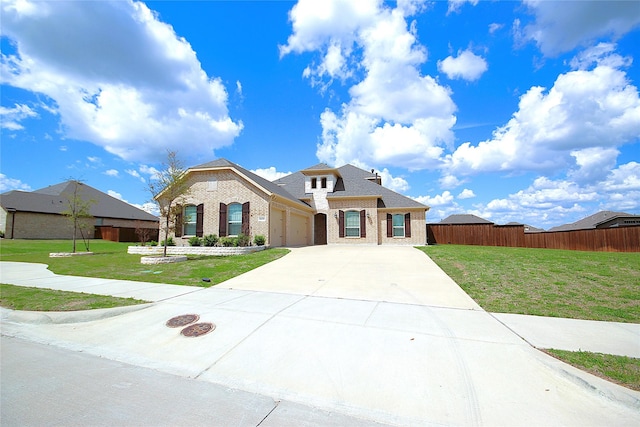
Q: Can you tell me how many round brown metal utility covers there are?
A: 2